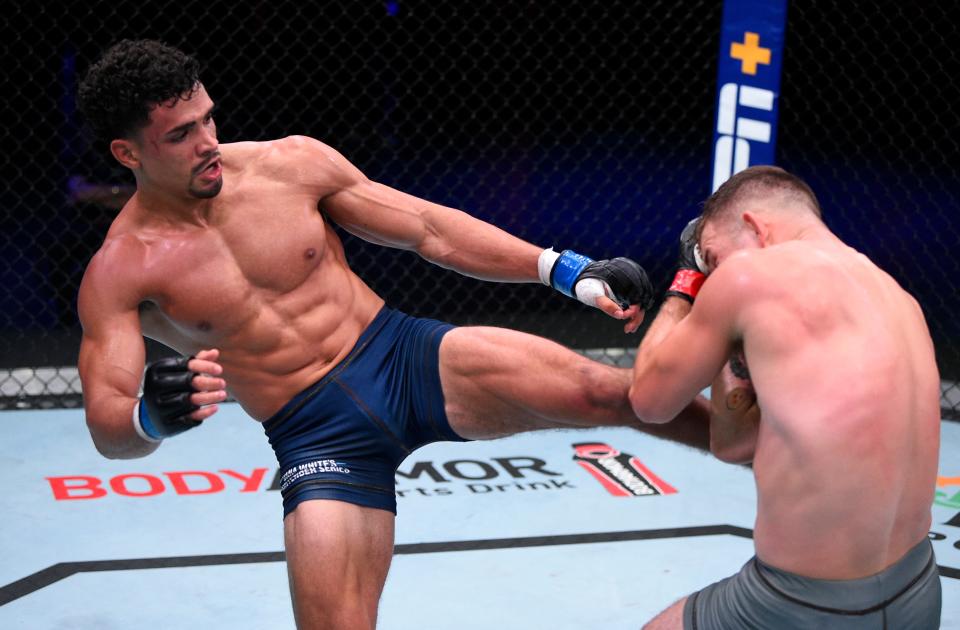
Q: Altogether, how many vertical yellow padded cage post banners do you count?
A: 0